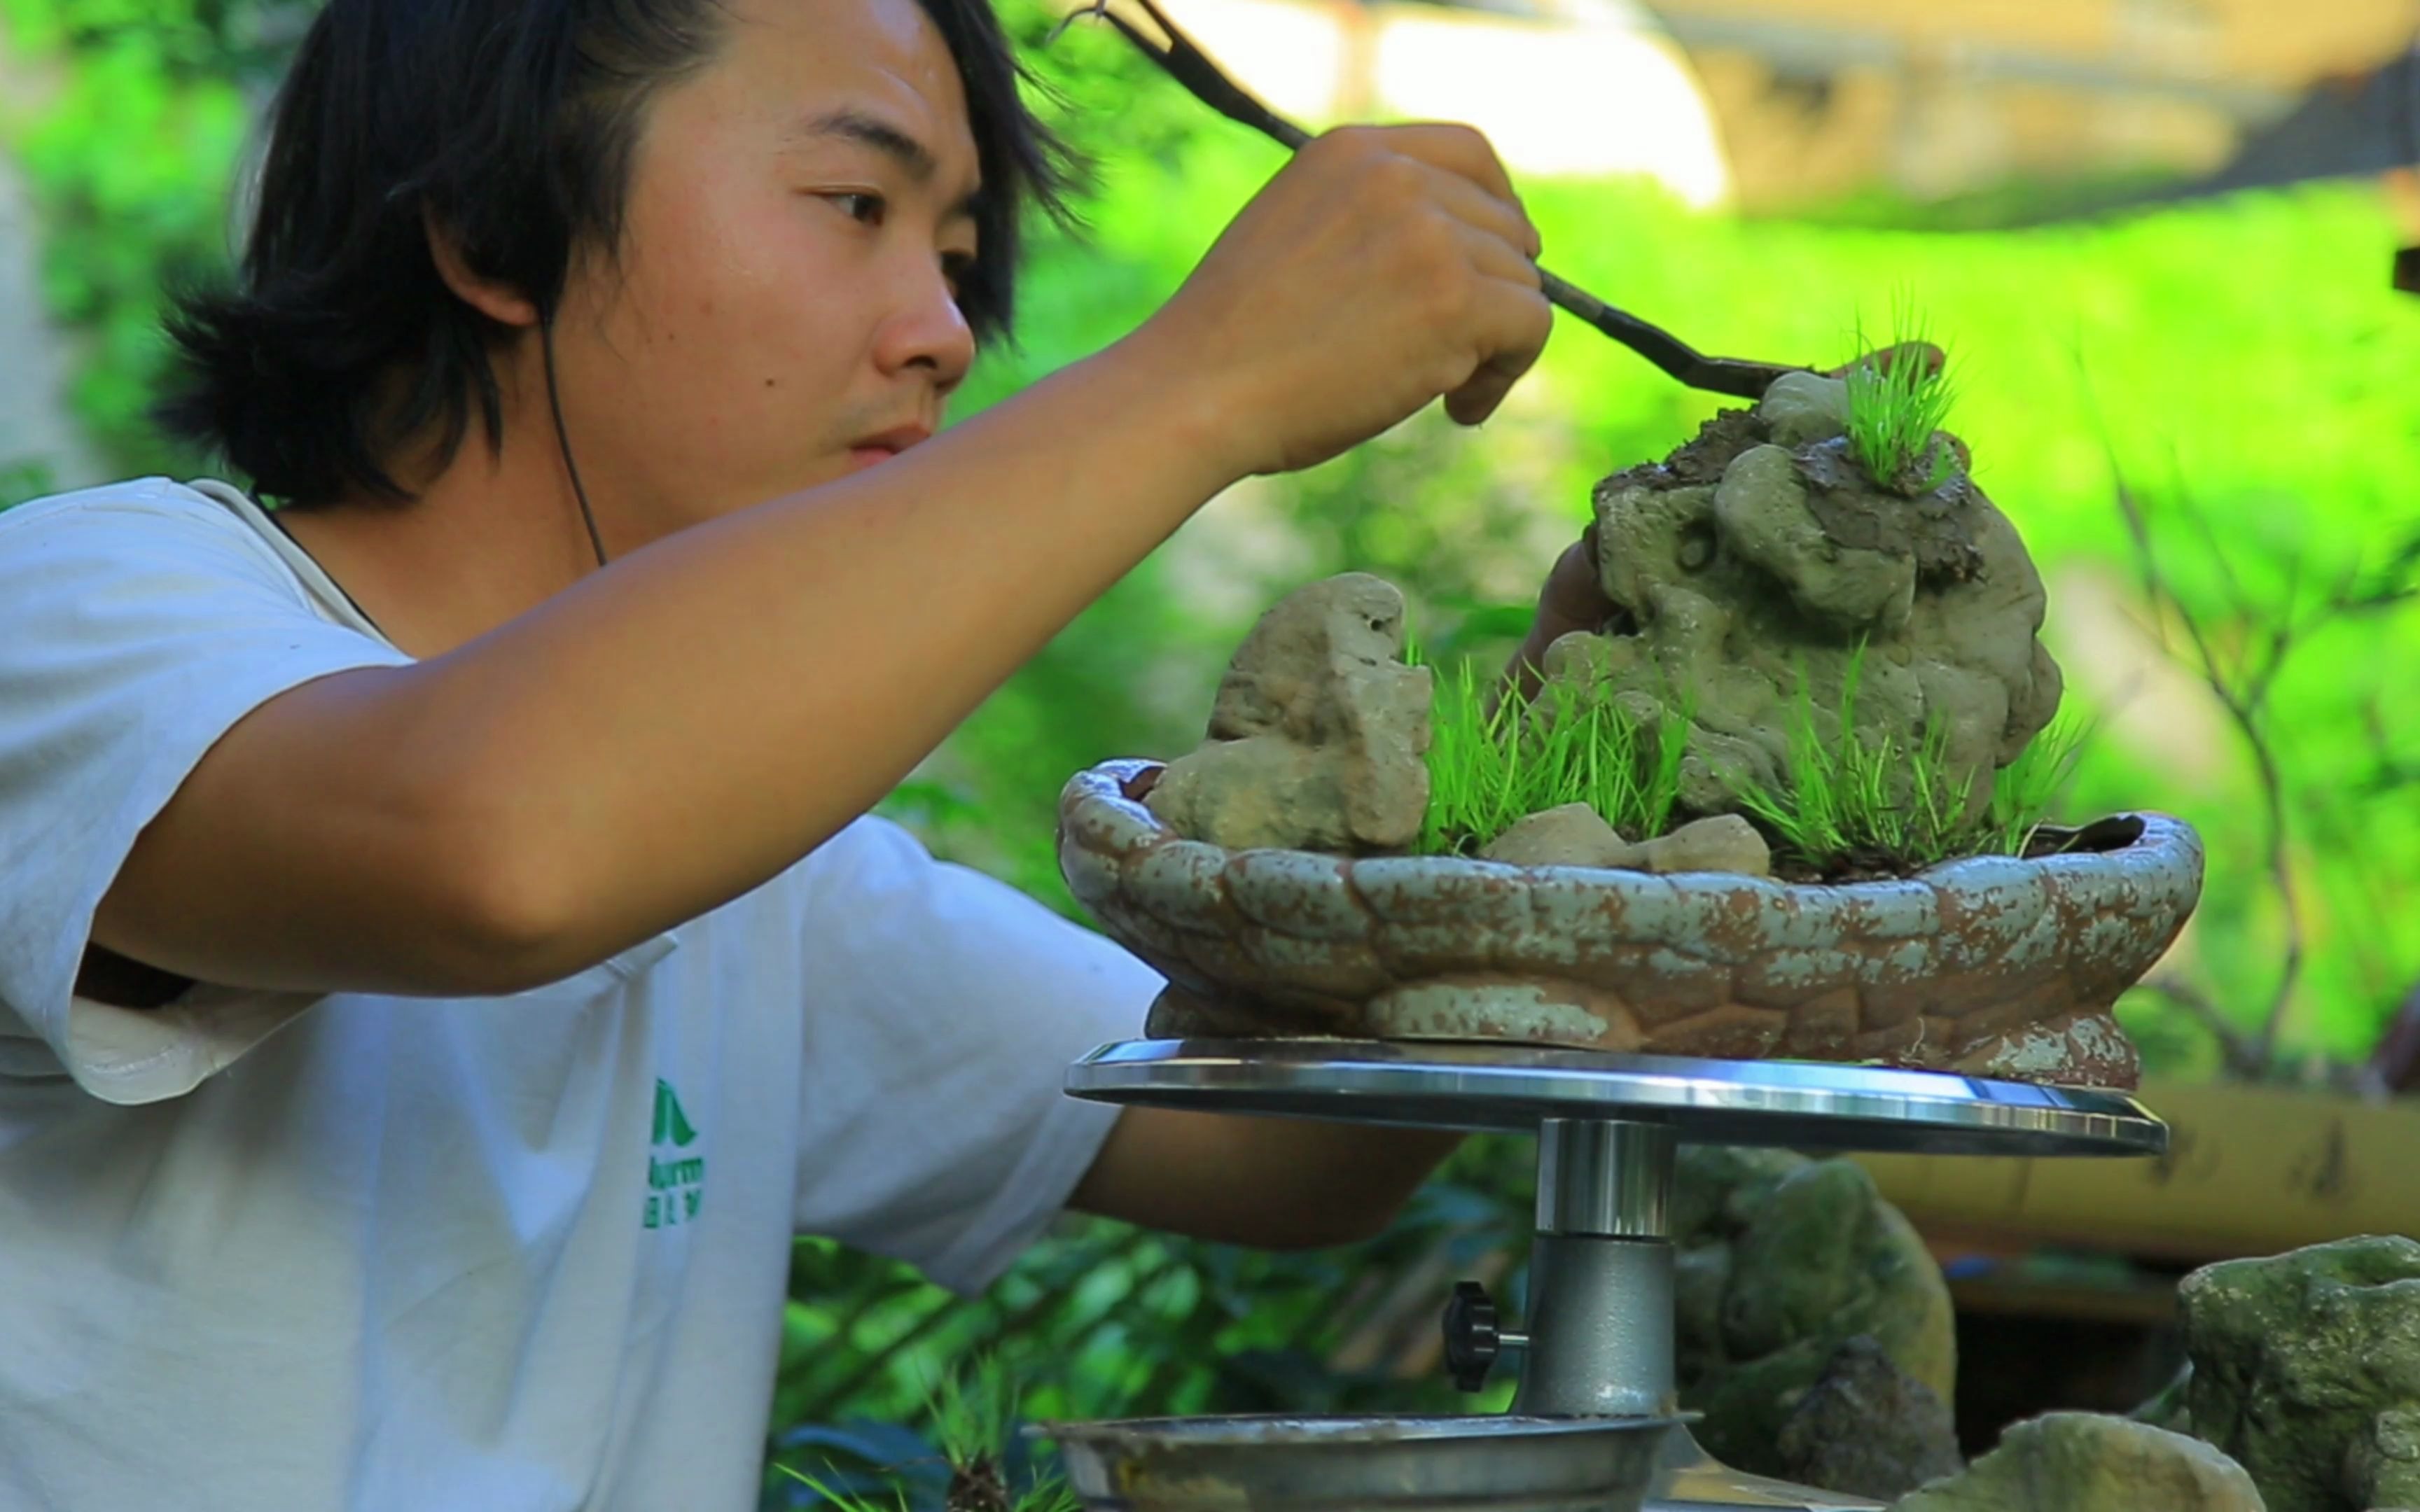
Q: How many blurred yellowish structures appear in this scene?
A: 2